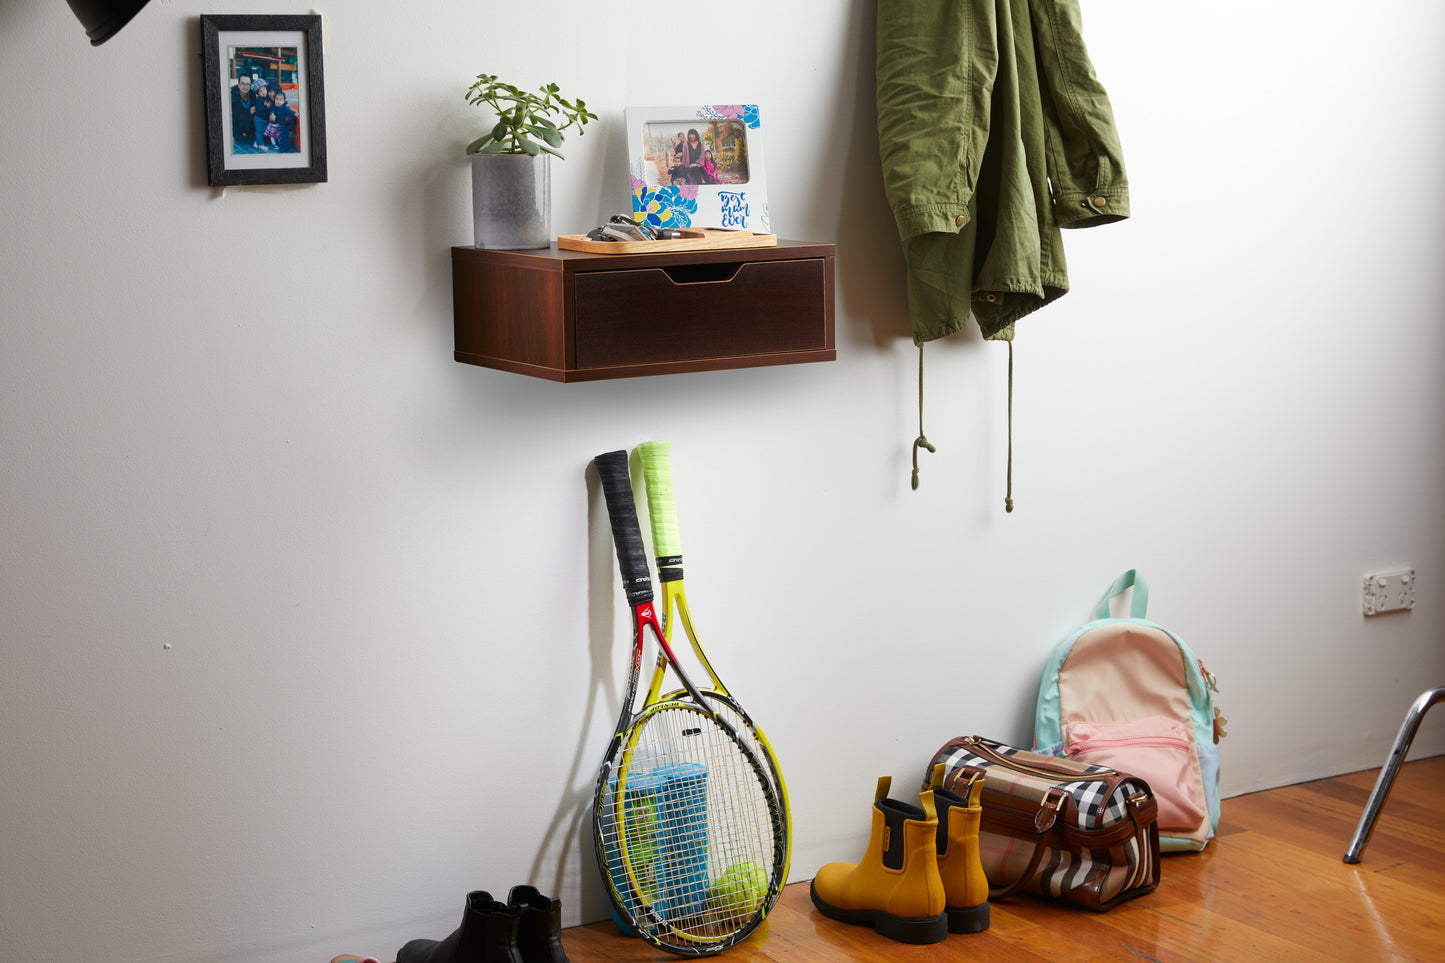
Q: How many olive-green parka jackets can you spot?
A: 1